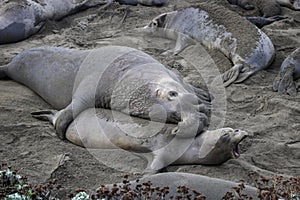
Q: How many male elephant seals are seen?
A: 1